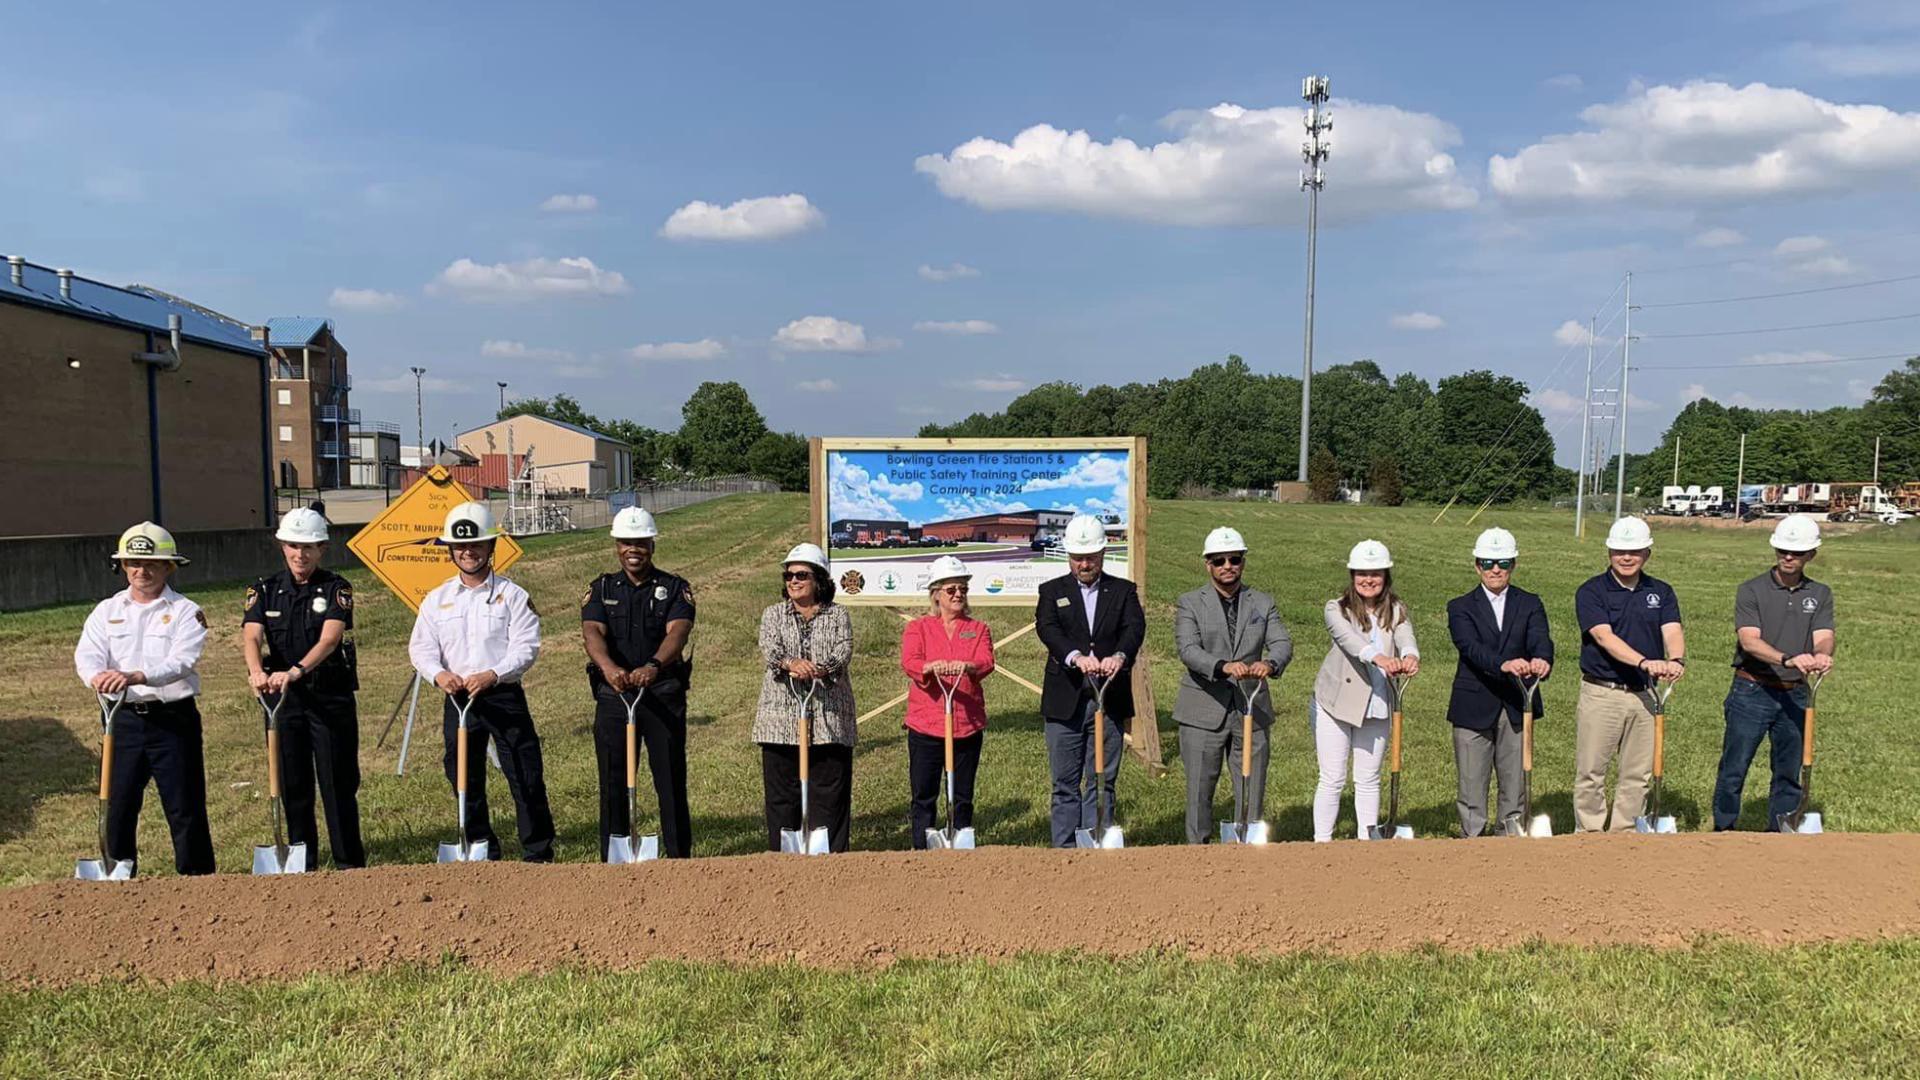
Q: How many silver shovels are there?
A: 12